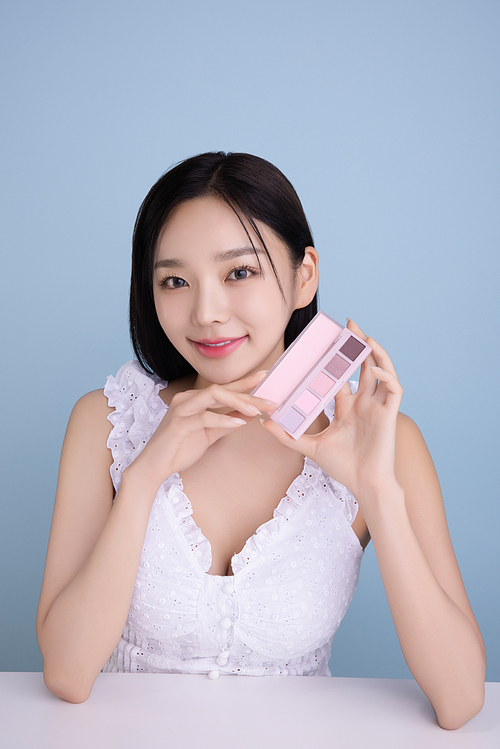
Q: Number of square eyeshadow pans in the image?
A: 5